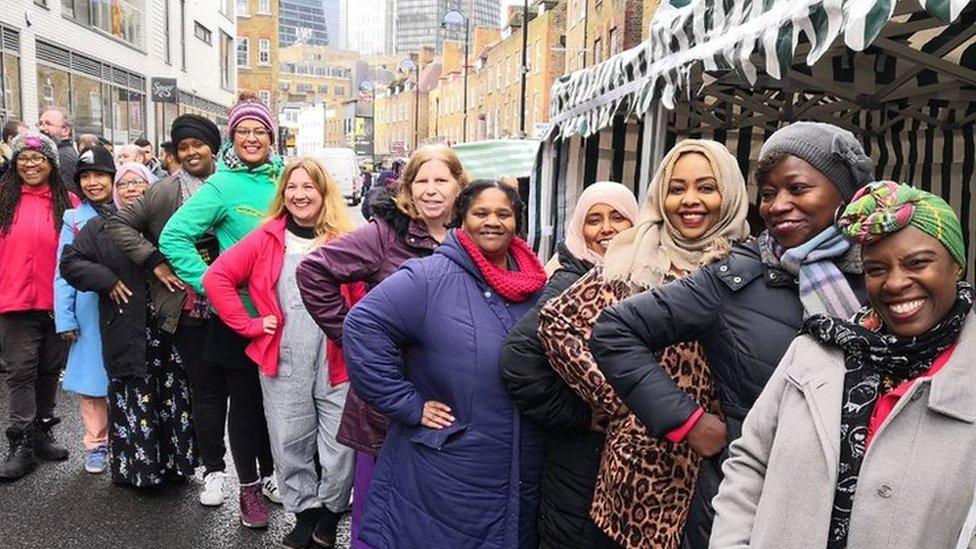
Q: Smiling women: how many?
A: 12